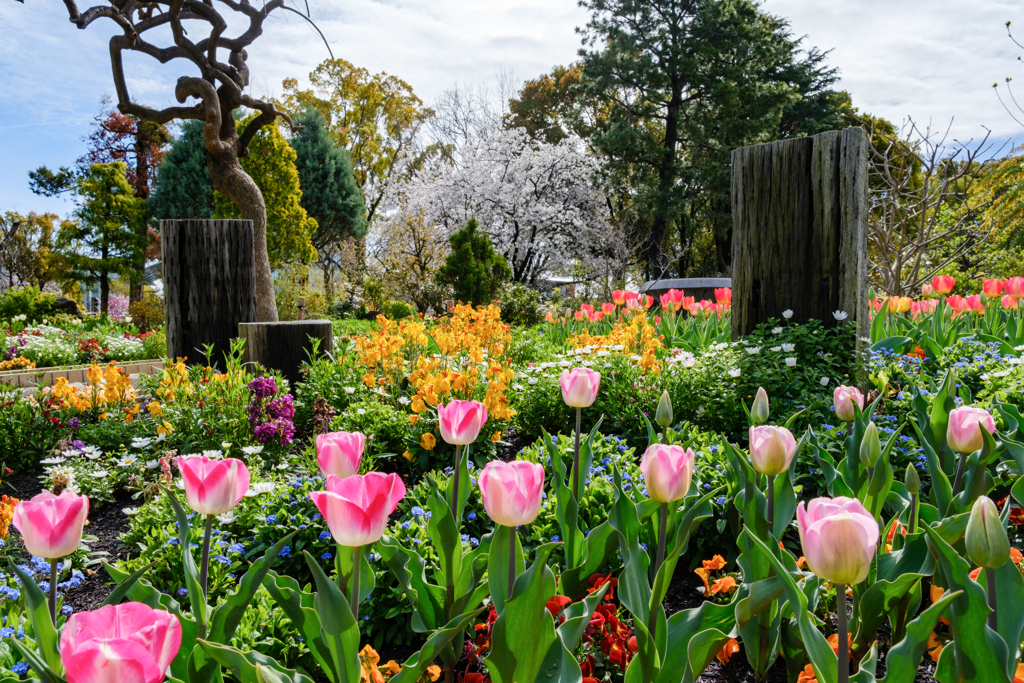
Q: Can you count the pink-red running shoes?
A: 0